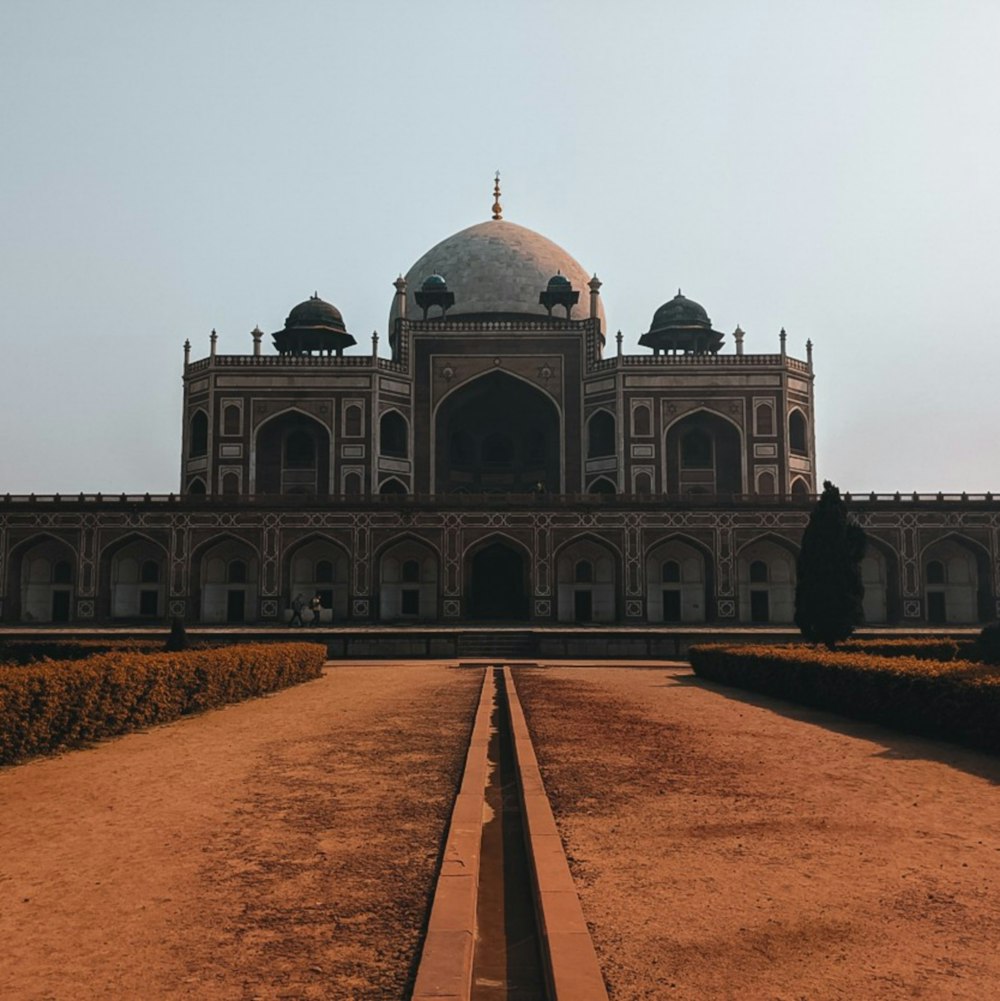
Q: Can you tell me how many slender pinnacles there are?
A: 10